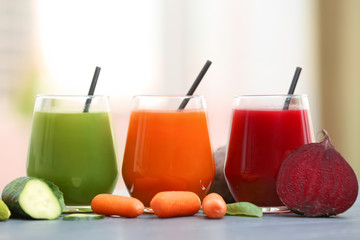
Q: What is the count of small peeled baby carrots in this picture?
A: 3